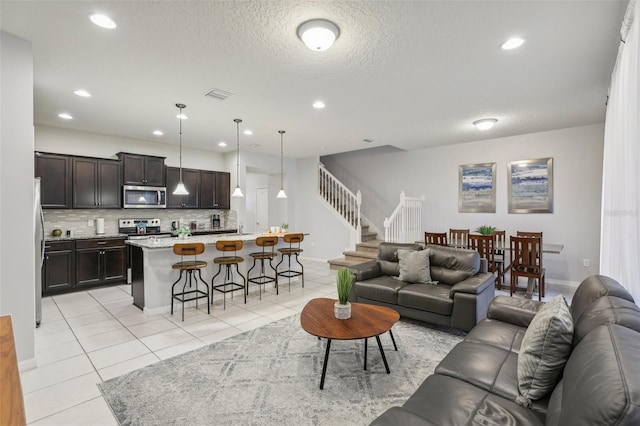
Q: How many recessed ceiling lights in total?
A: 9